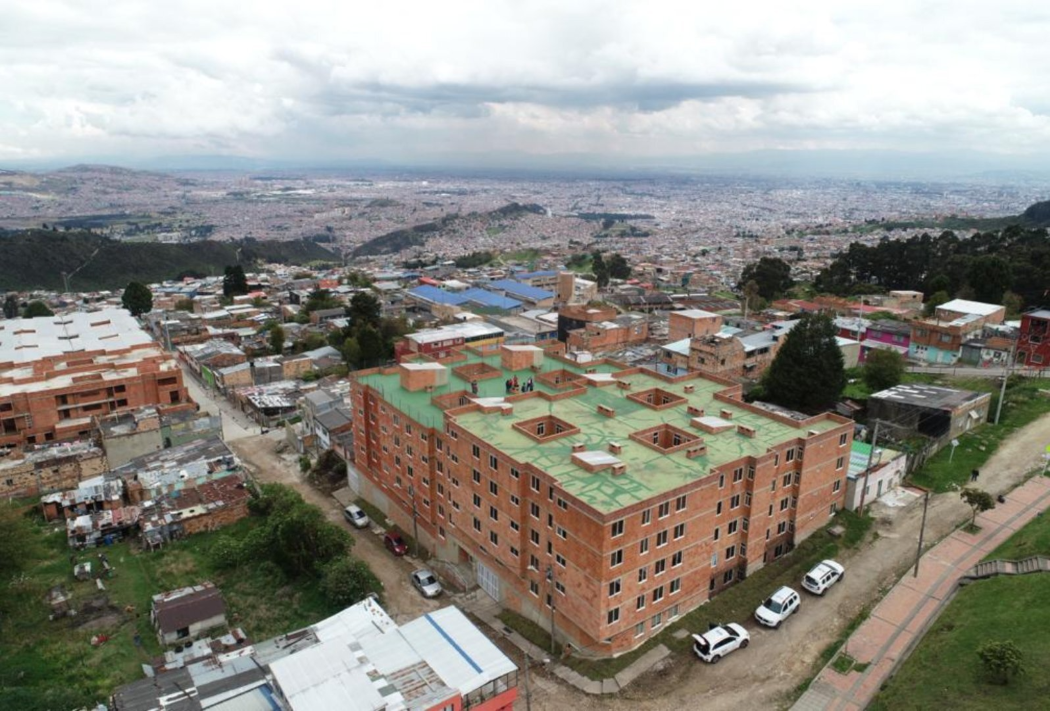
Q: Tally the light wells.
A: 6